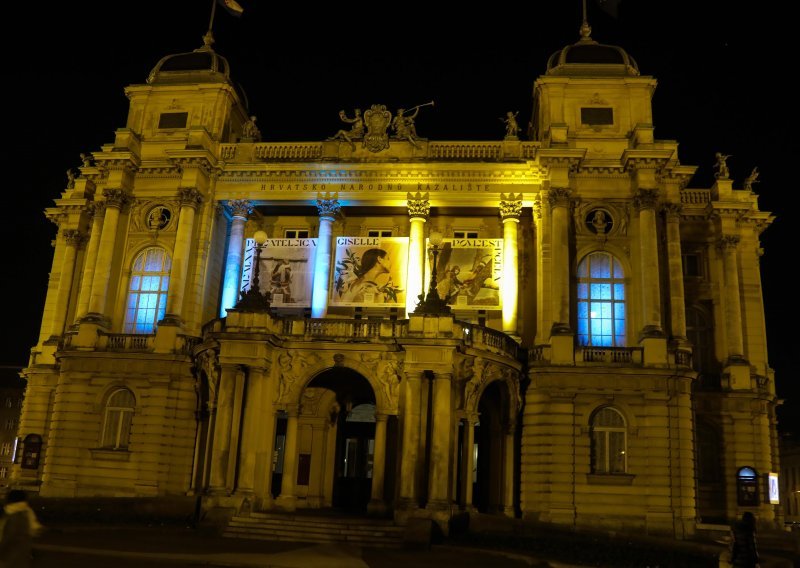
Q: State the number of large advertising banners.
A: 3